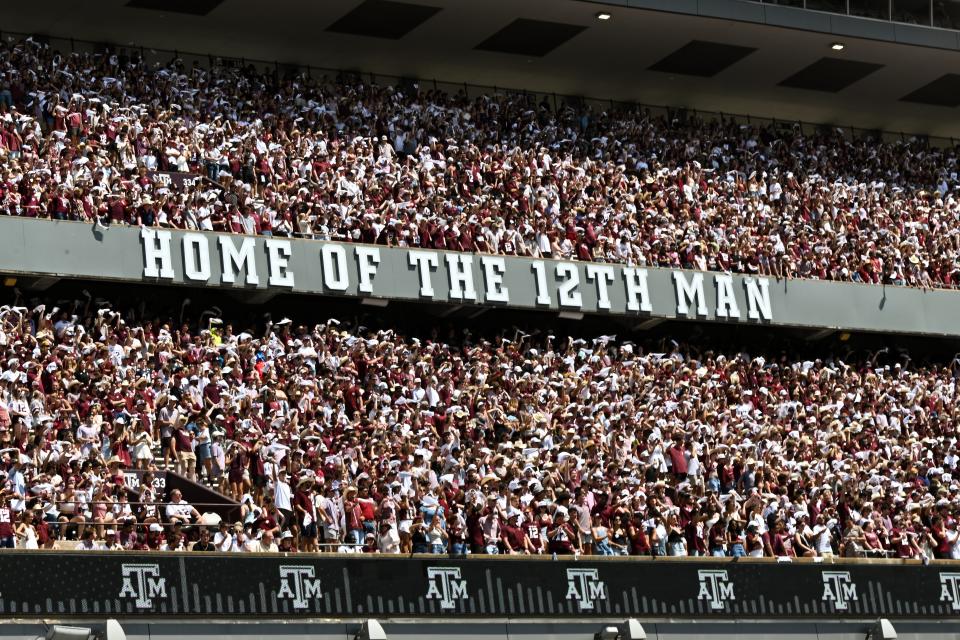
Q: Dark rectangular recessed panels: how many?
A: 6